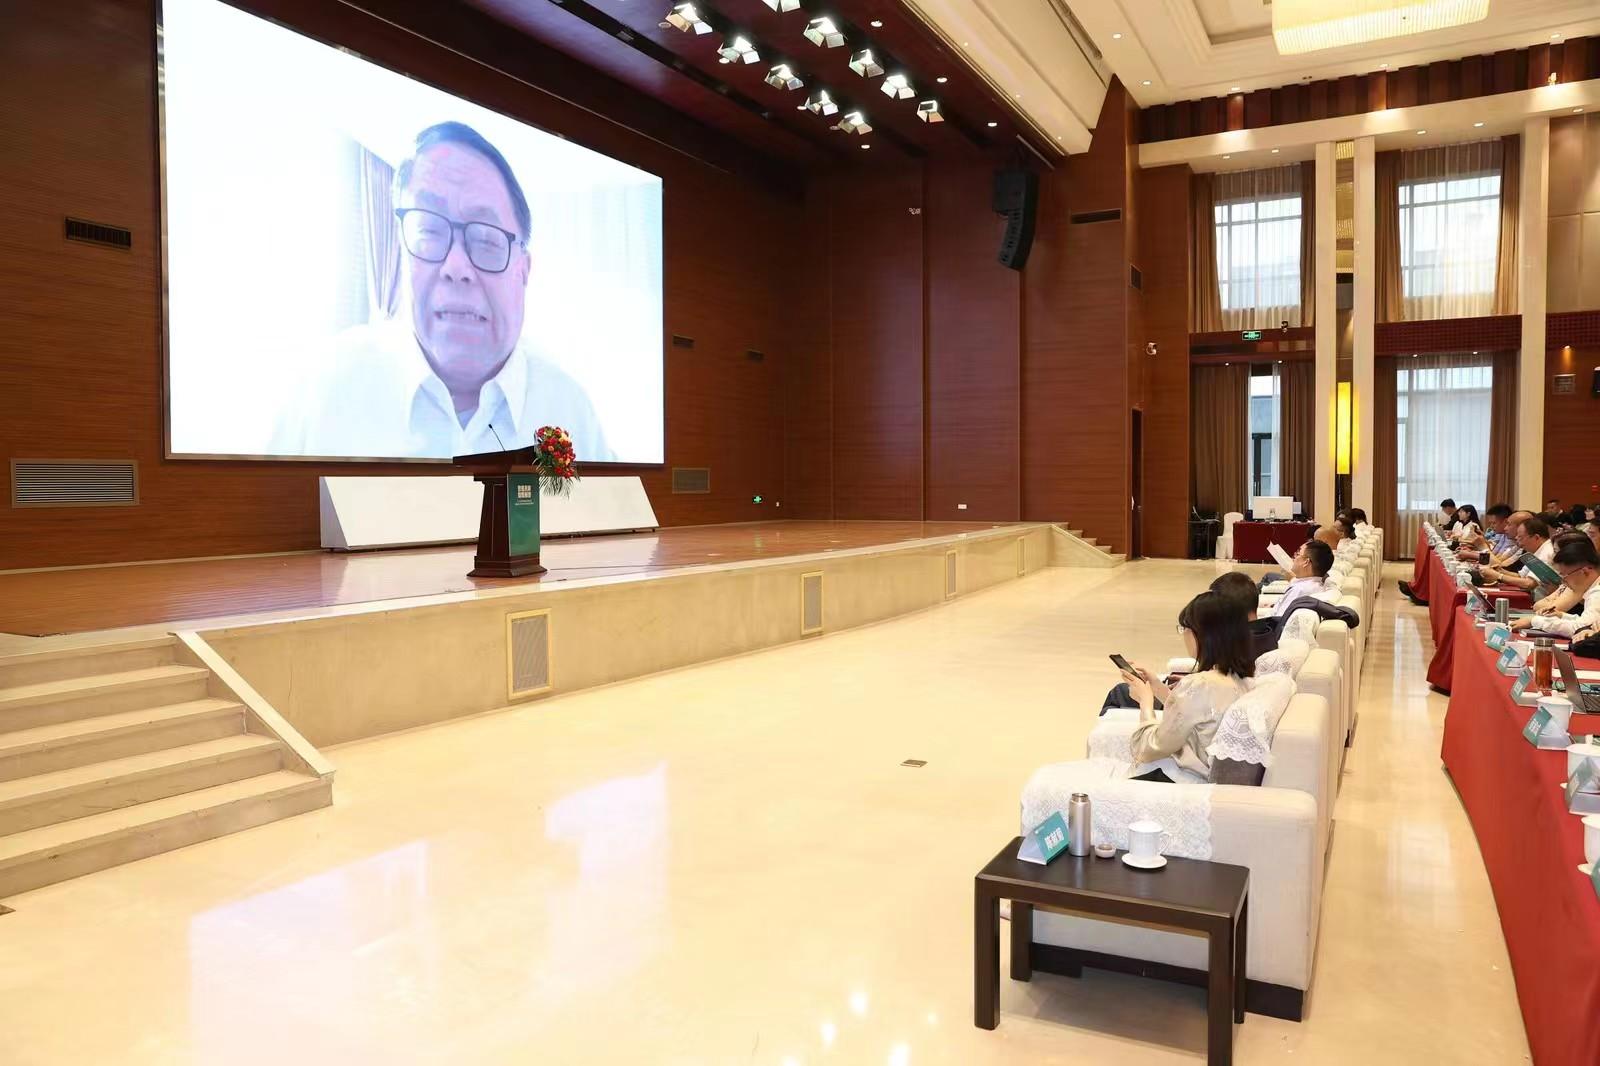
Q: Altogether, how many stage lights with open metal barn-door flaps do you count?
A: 10